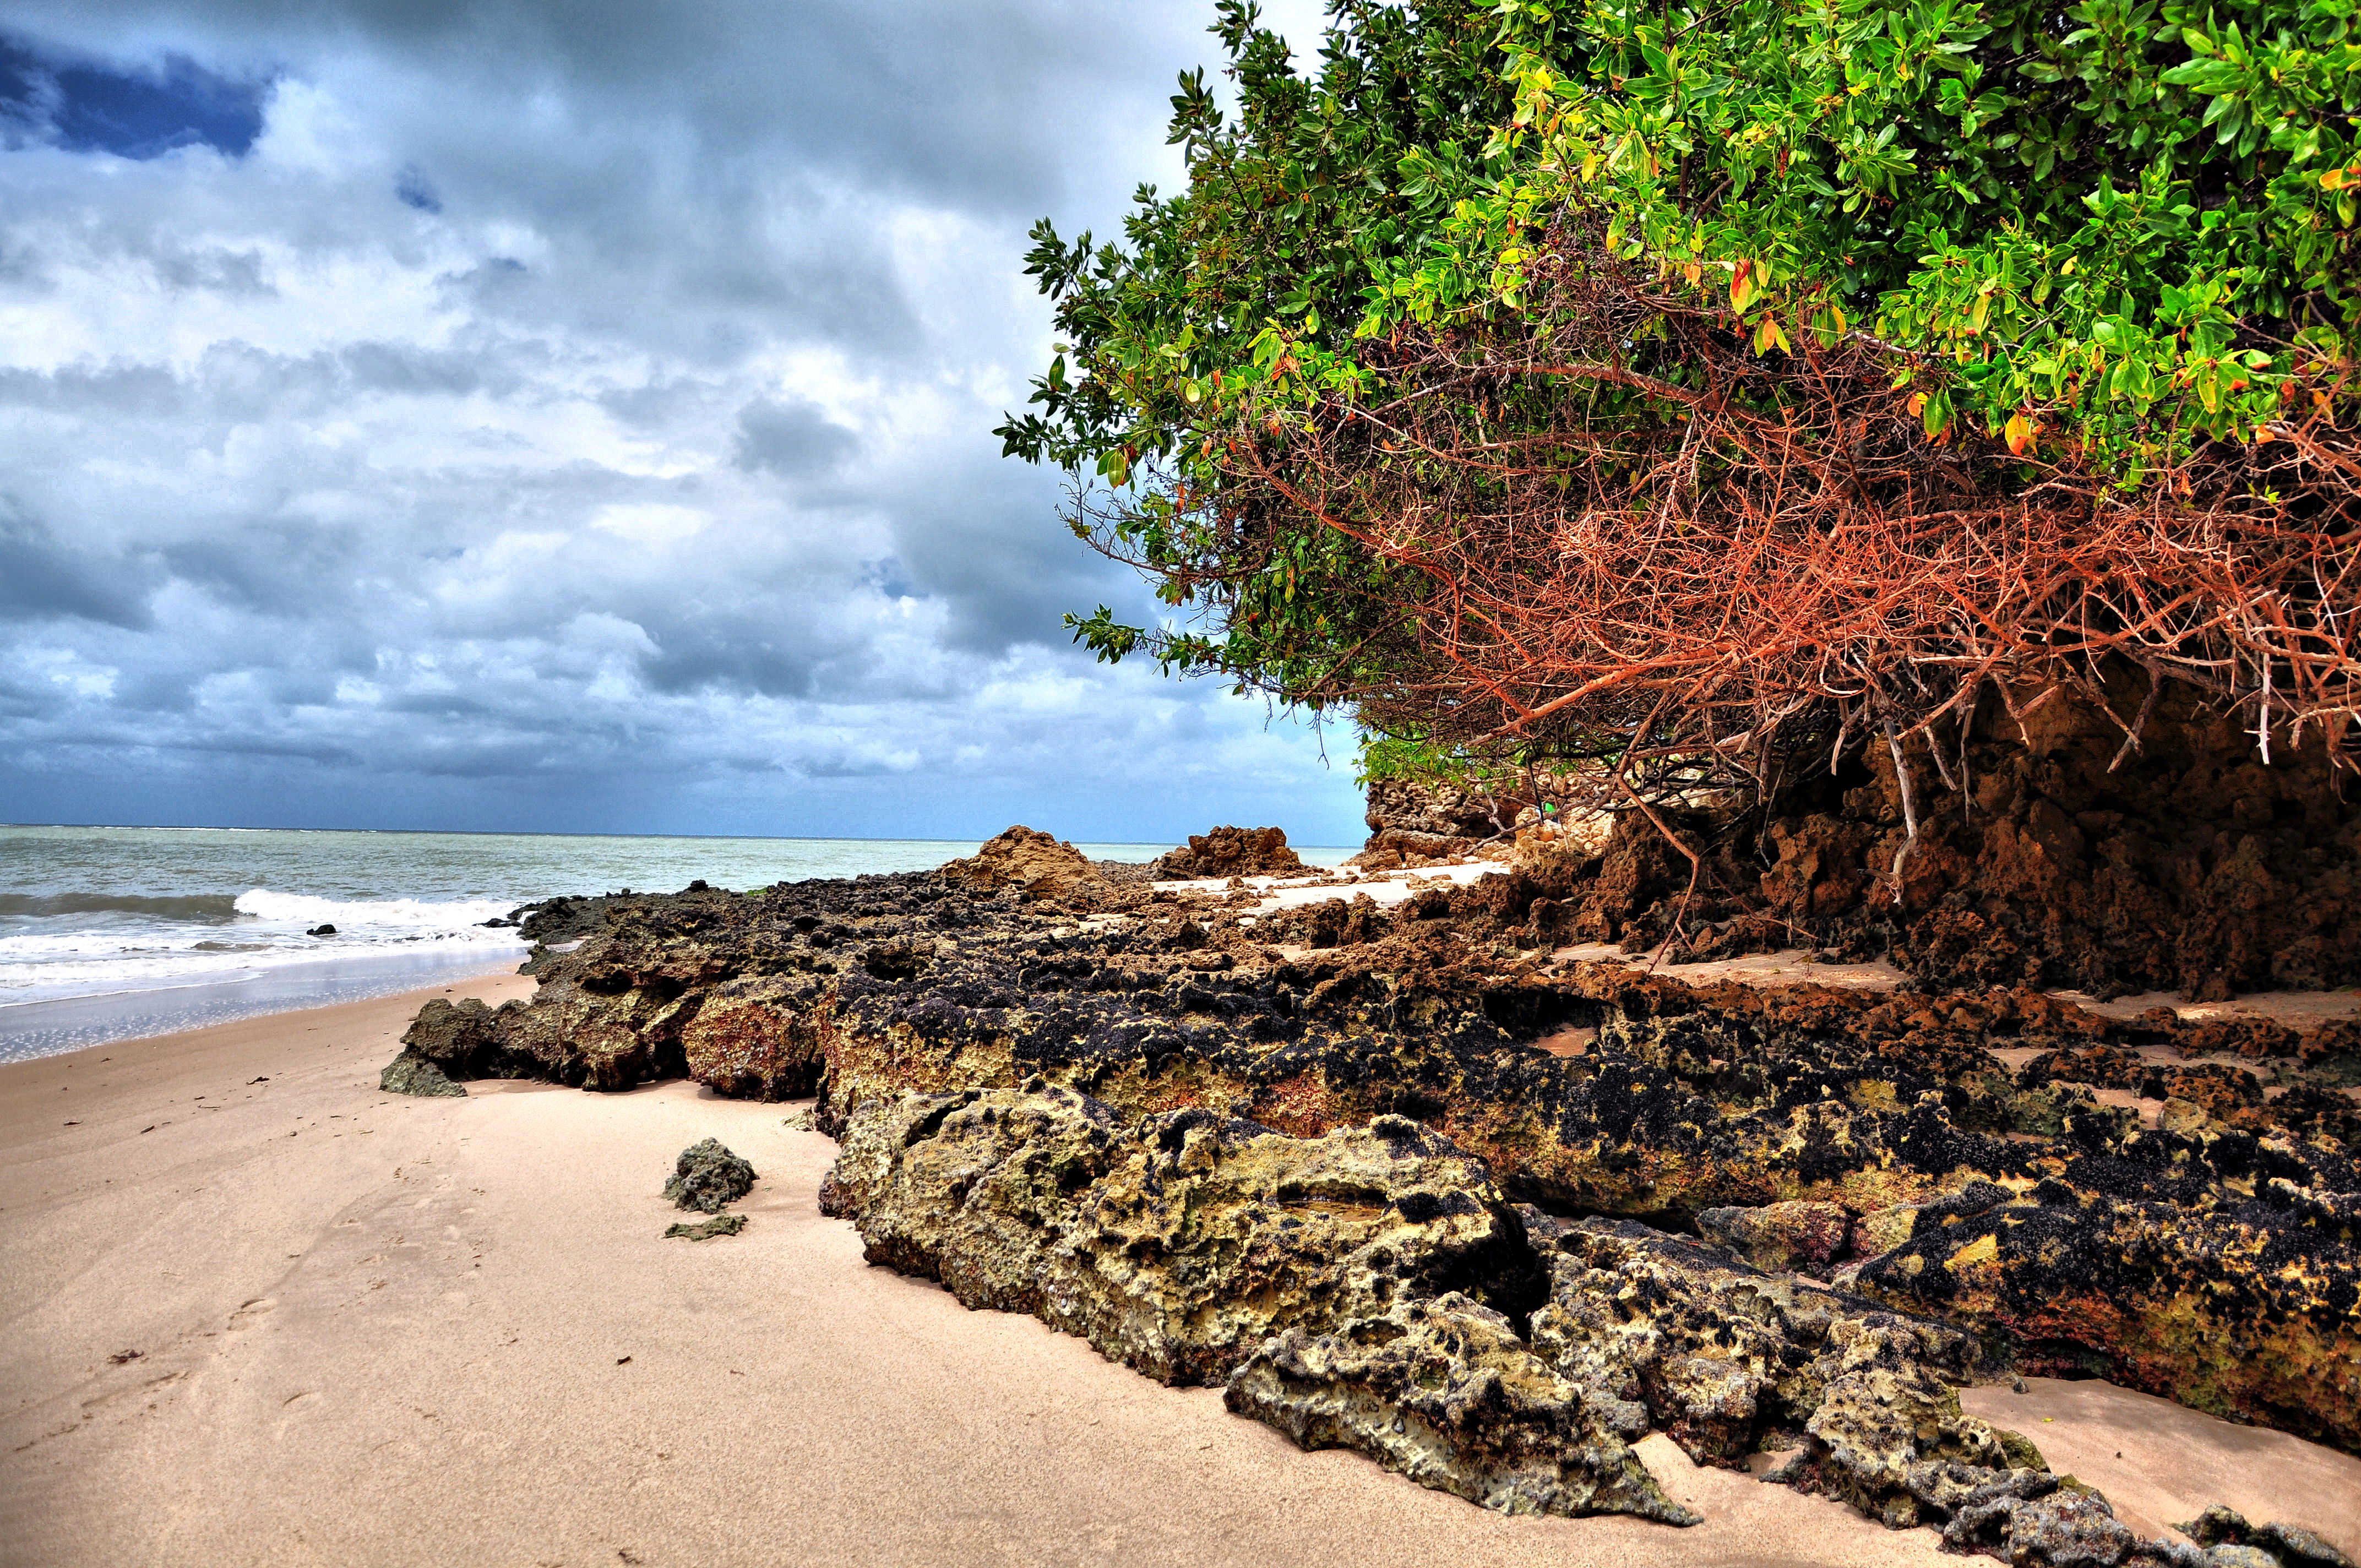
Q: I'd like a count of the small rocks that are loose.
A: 2